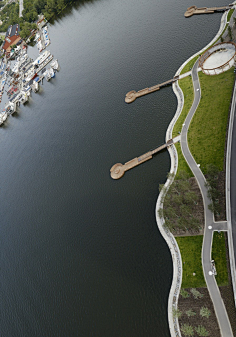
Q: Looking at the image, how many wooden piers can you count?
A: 3